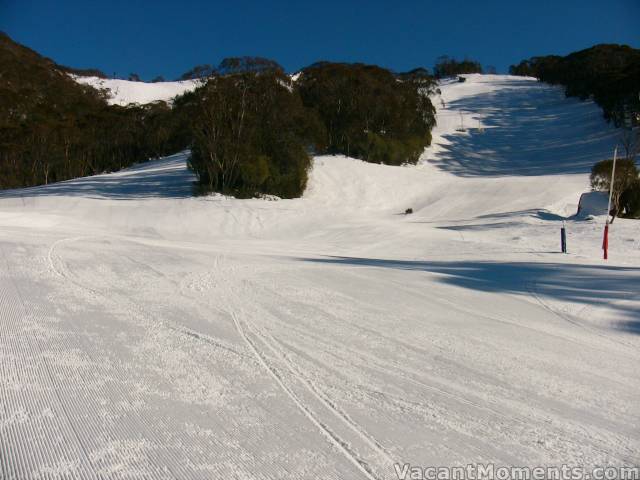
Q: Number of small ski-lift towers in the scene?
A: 2